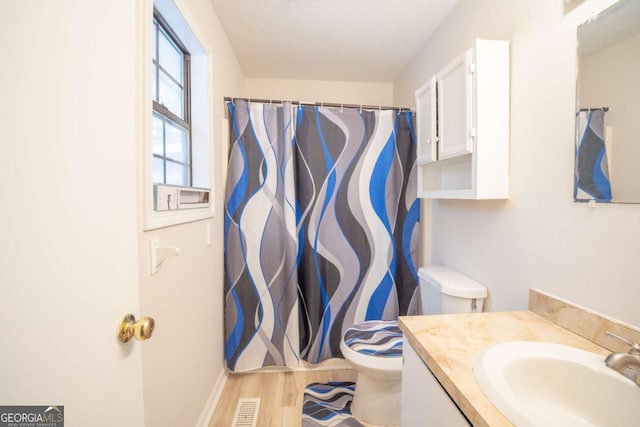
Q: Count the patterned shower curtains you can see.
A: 1